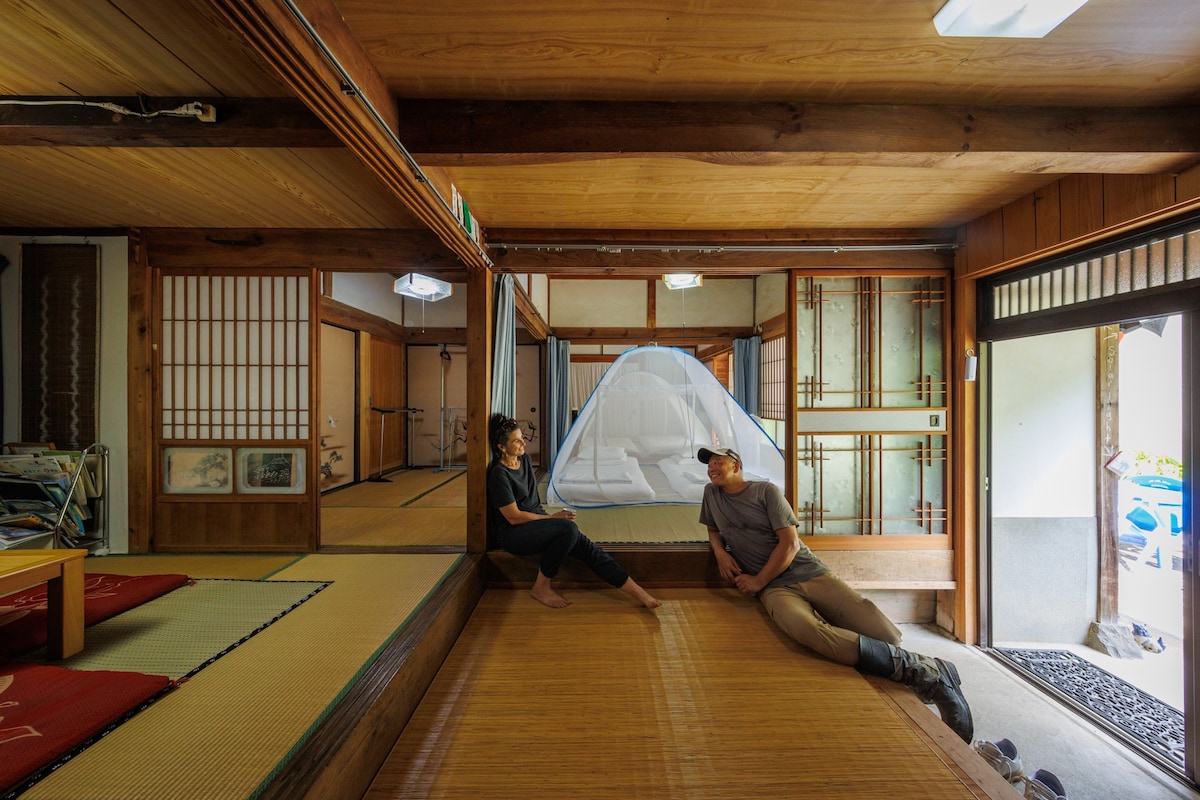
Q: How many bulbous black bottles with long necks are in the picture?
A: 0